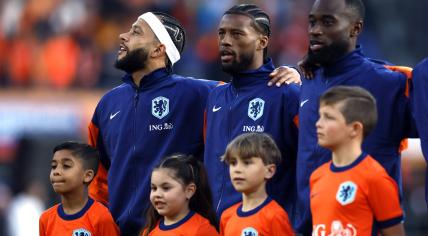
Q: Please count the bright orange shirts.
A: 4